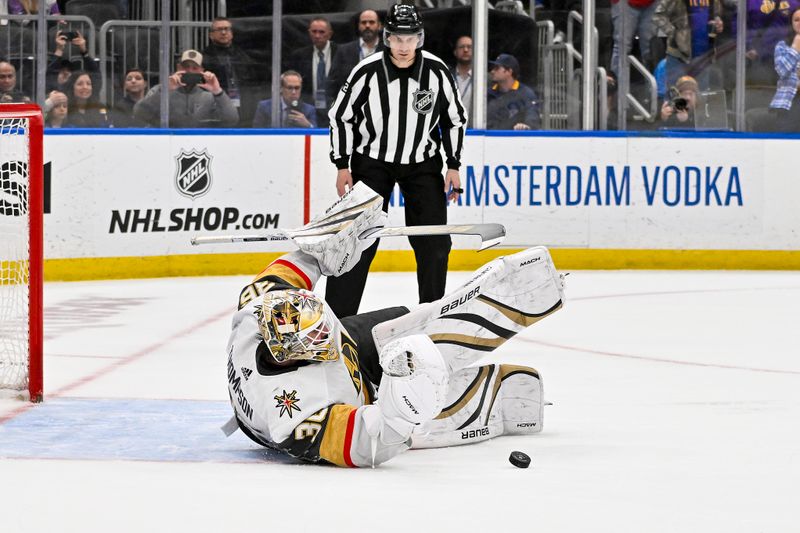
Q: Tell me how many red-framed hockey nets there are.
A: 1